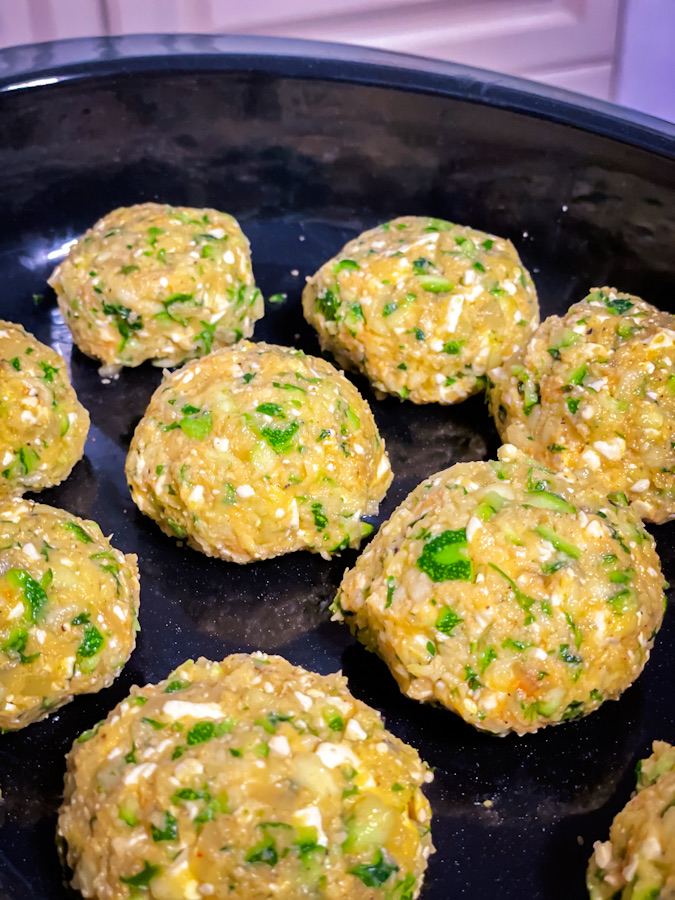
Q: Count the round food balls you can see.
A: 9